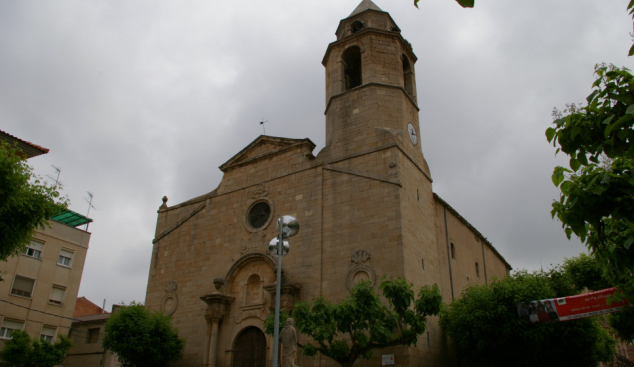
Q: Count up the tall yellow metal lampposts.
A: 0